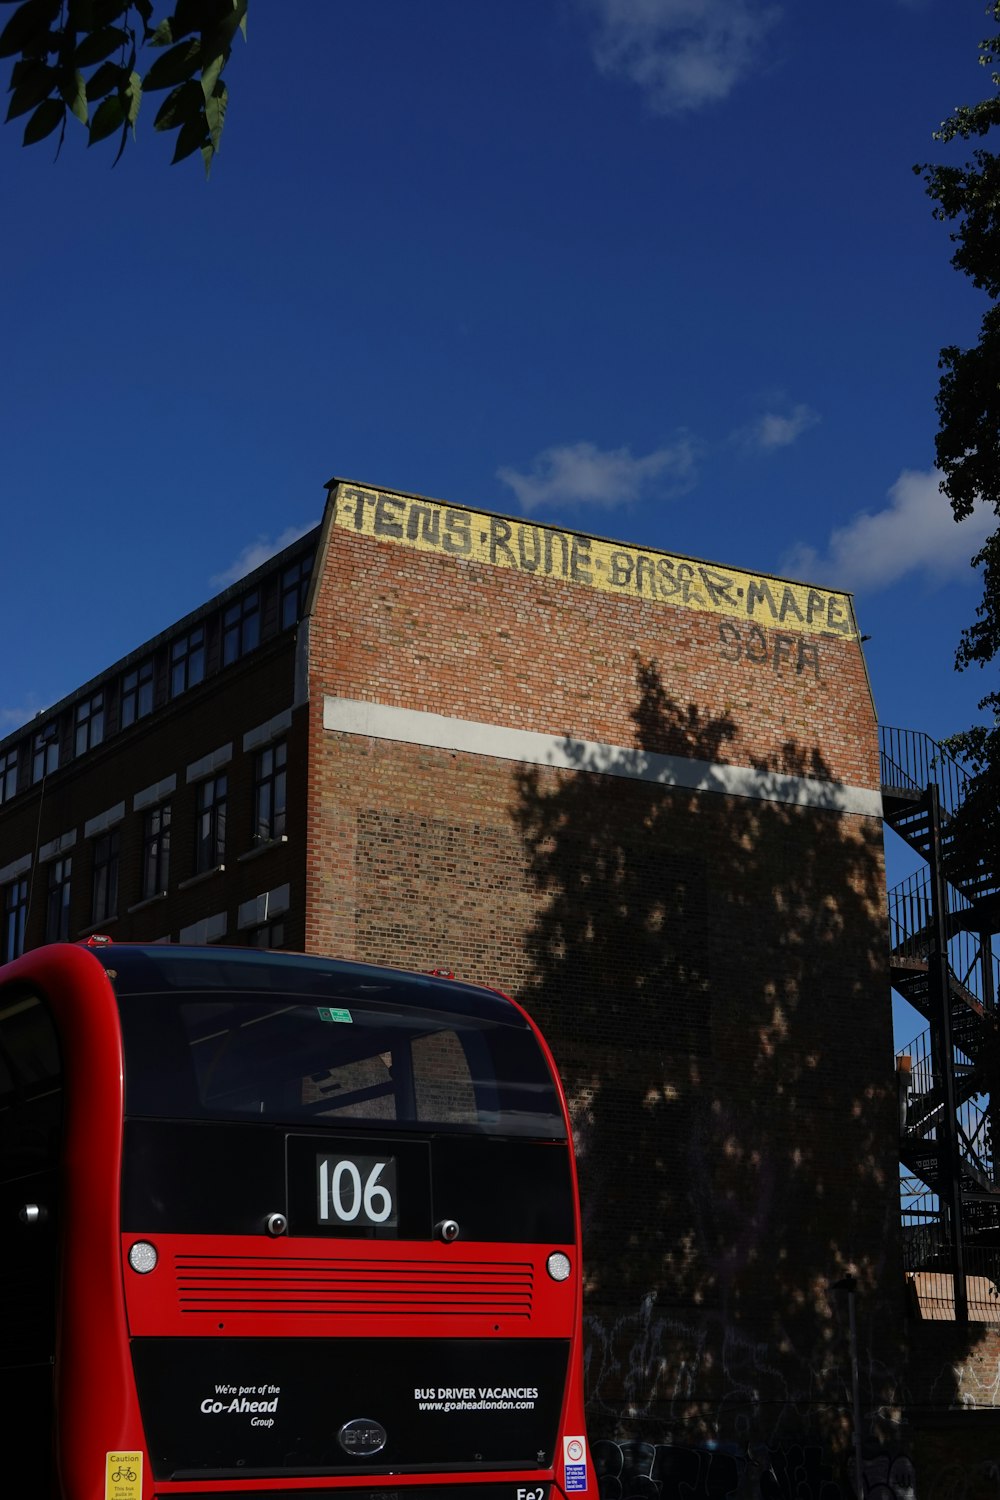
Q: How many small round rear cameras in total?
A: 2